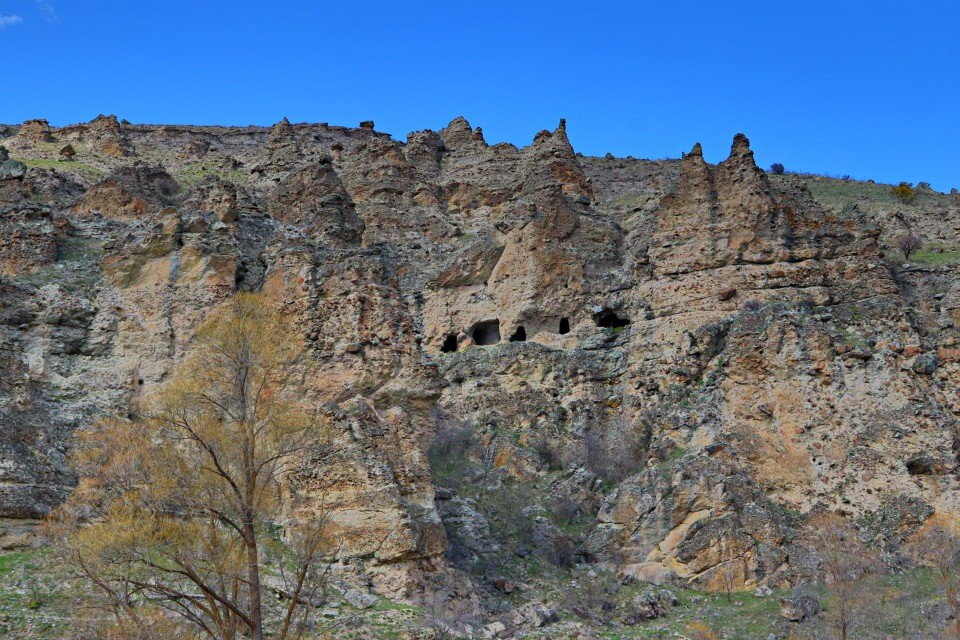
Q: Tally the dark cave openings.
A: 5